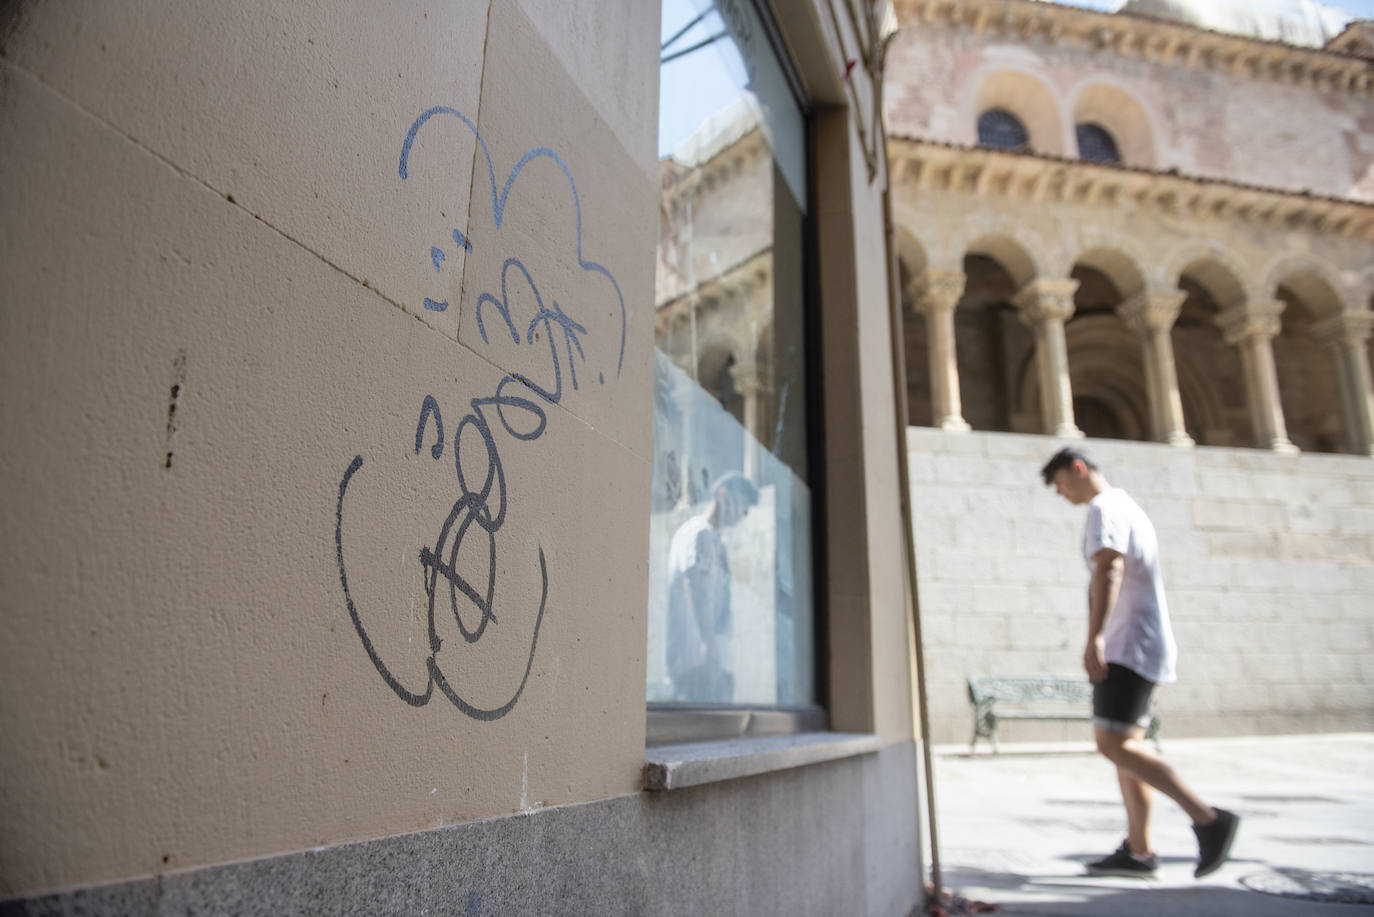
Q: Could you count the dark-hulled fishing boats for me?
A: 0